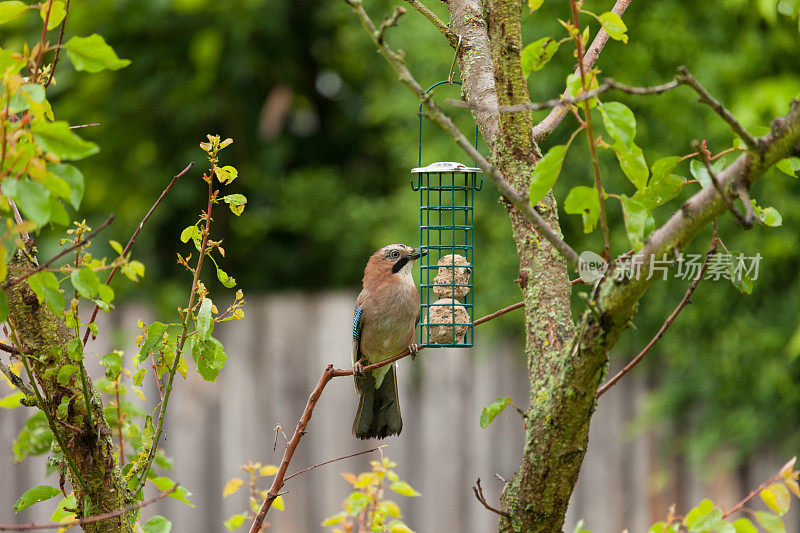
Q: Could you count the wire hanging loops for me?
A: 1